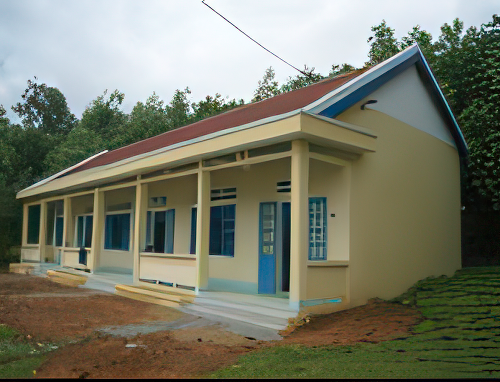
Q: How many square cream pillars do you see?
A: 7